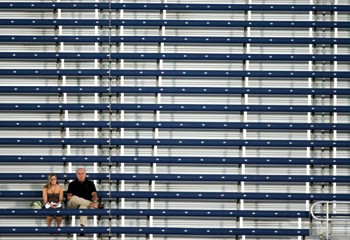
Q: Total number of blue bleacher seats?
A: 14